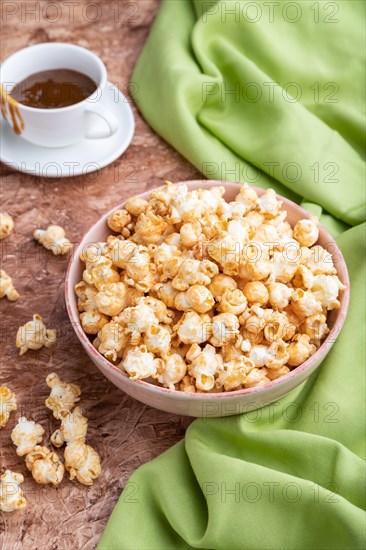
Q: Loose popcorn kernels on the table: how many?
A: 11